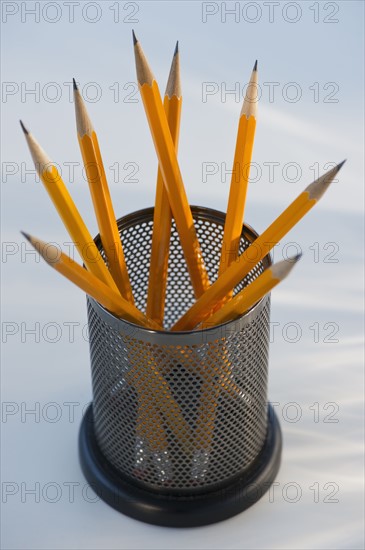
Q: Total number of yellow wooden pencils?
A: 8